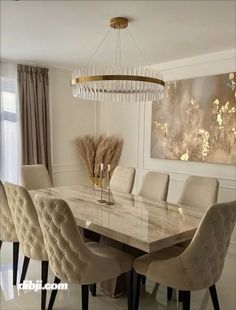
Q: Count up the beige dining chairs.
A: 8